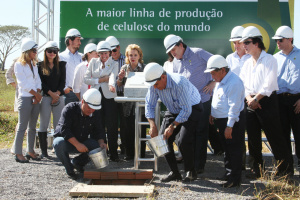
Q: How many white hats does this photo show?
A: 13